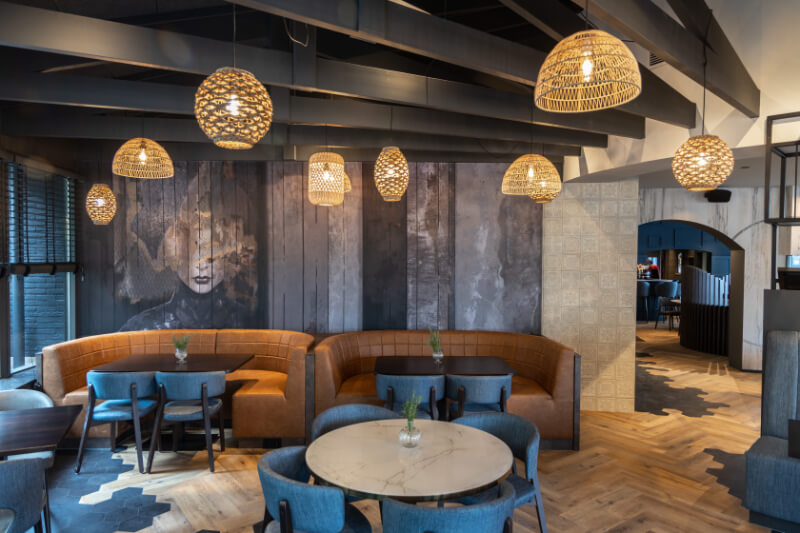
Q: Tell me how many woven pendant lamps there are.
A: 10